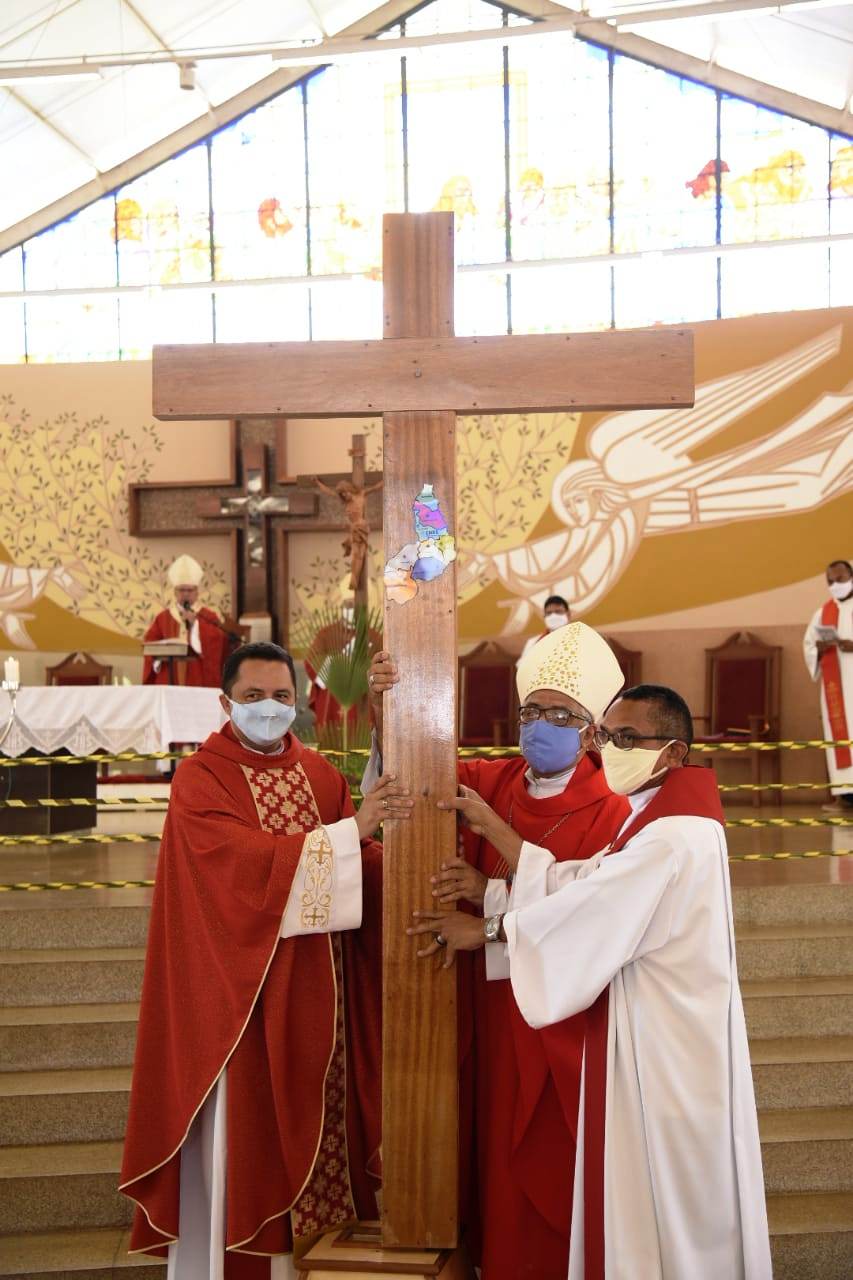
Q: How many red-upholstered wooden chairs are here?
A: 4